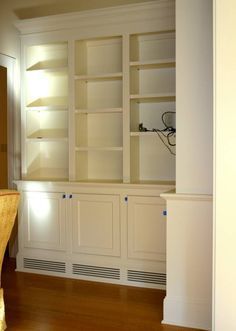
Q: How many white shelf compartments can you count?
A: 12